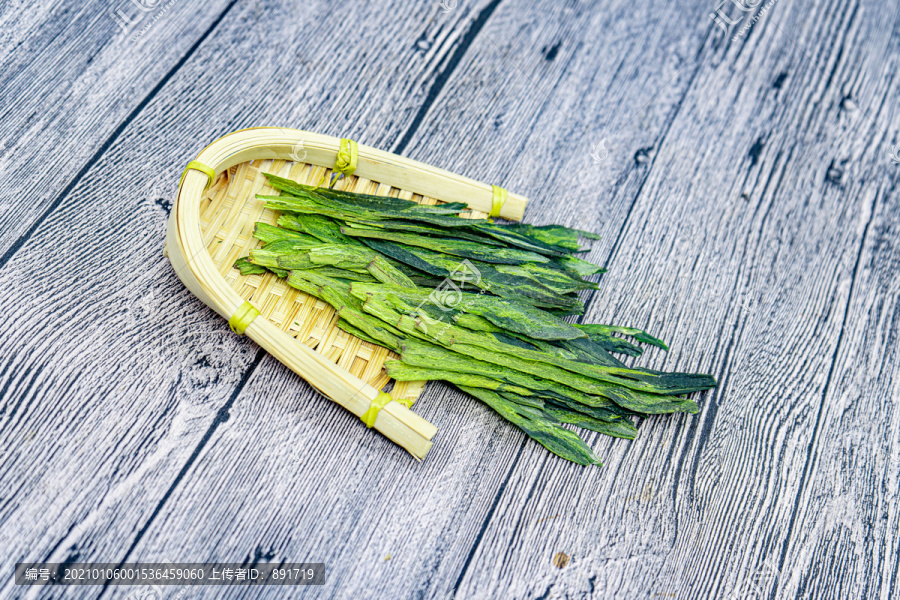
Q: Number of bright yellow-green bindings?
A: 5